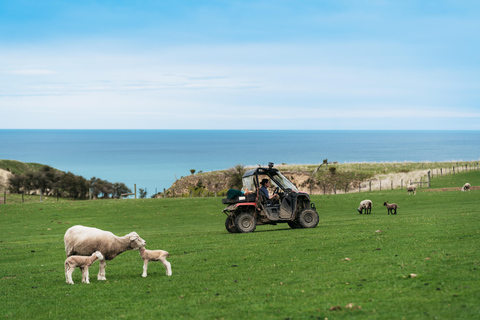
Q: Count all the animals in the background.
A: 4